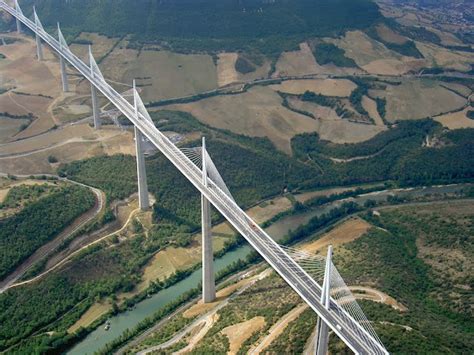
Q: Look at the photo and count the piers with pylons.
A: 7